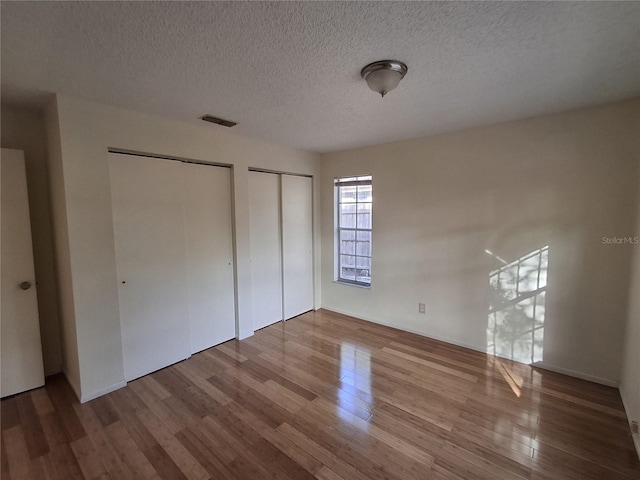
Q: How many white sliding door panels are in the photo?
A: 4